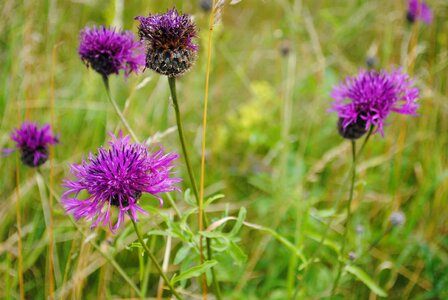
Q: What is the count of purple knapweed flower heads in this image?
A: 6